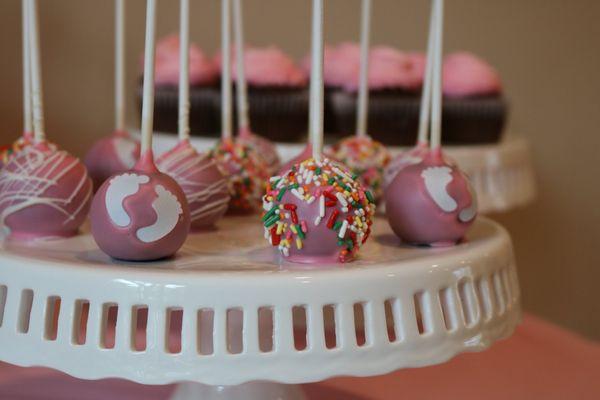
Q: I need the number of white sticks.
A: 11